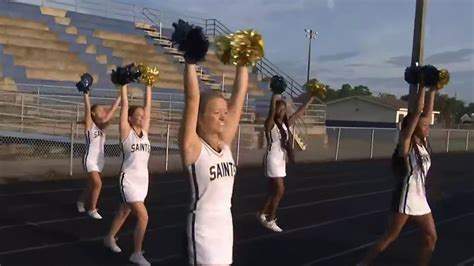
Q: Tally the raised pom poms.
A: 9